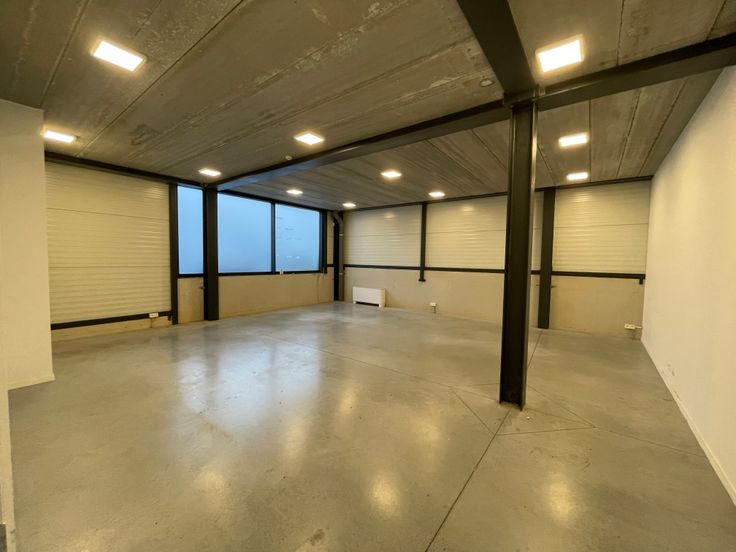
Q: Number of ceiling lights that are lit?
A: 11